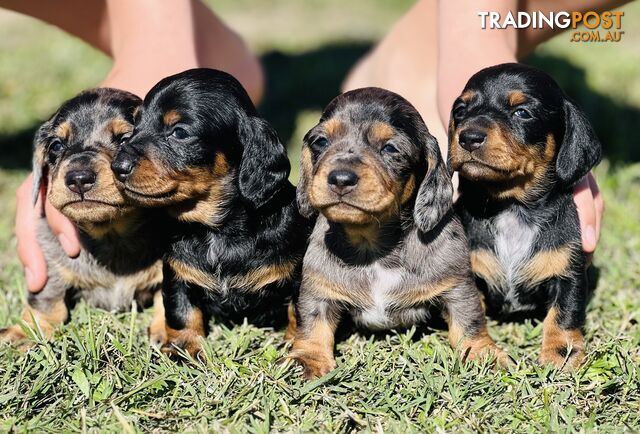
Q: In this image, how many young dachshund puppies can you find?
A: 4